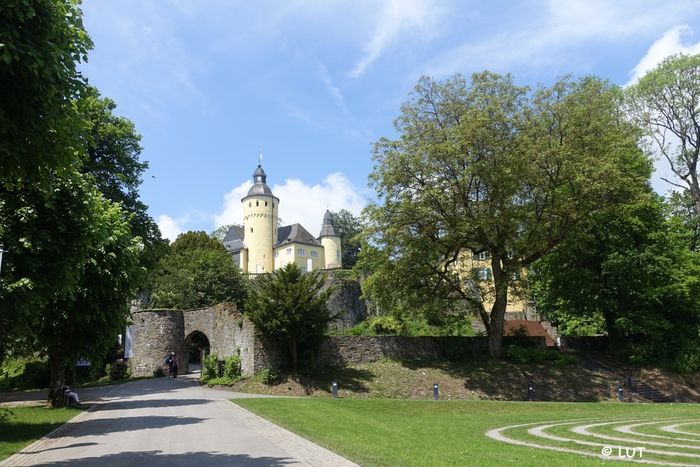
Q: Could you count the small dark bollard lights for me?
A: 4